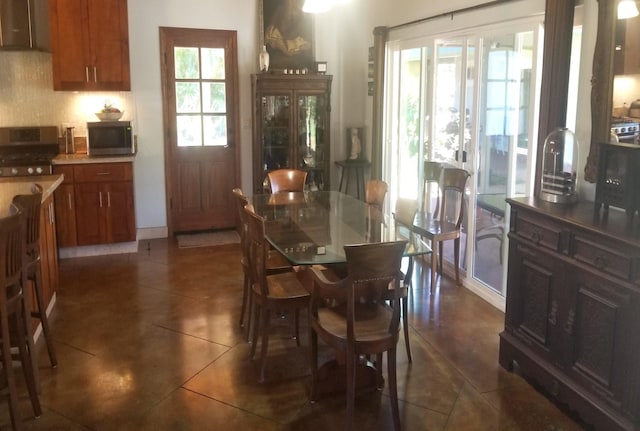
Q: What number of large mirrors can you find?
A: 1